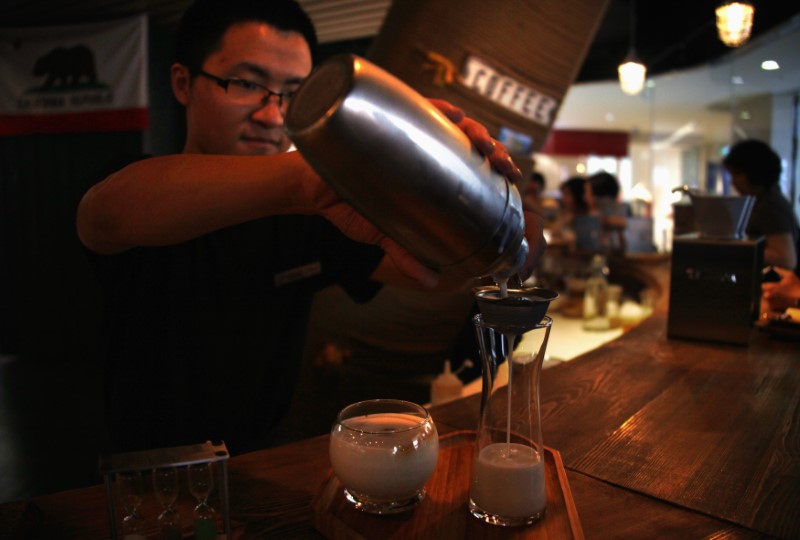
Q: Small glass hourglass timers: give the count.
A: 3